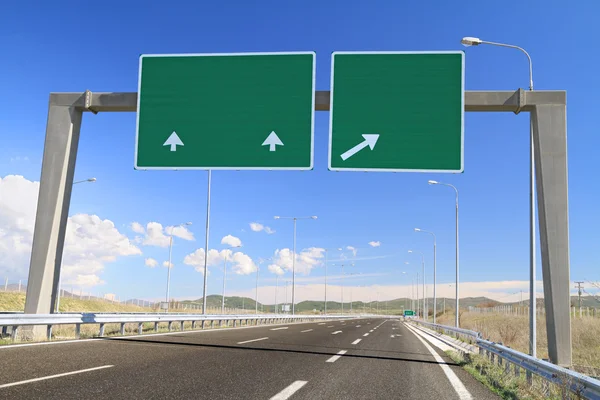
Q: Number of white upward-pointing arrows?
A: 2